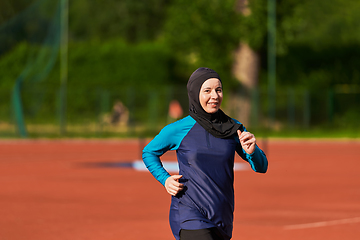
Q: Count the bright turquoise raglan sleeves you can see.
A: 2